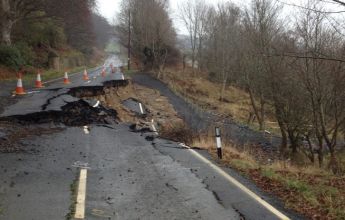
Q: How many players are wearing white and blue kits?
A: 0